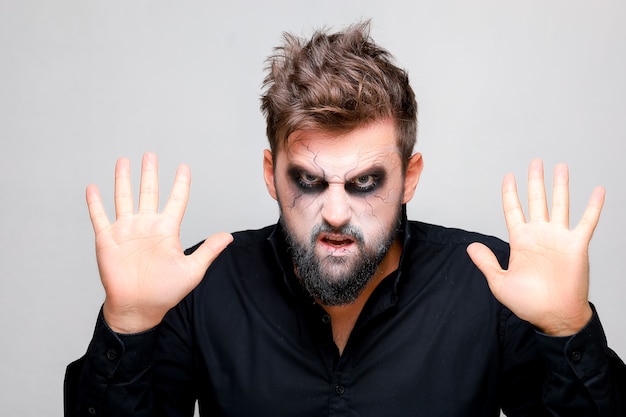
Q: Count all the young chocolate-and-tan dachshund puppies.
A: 0